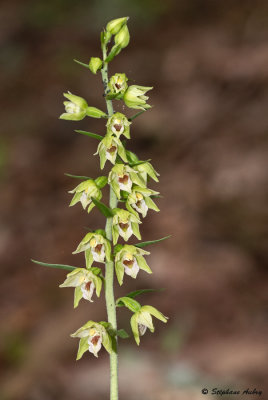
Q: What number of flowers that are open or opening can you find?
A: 15